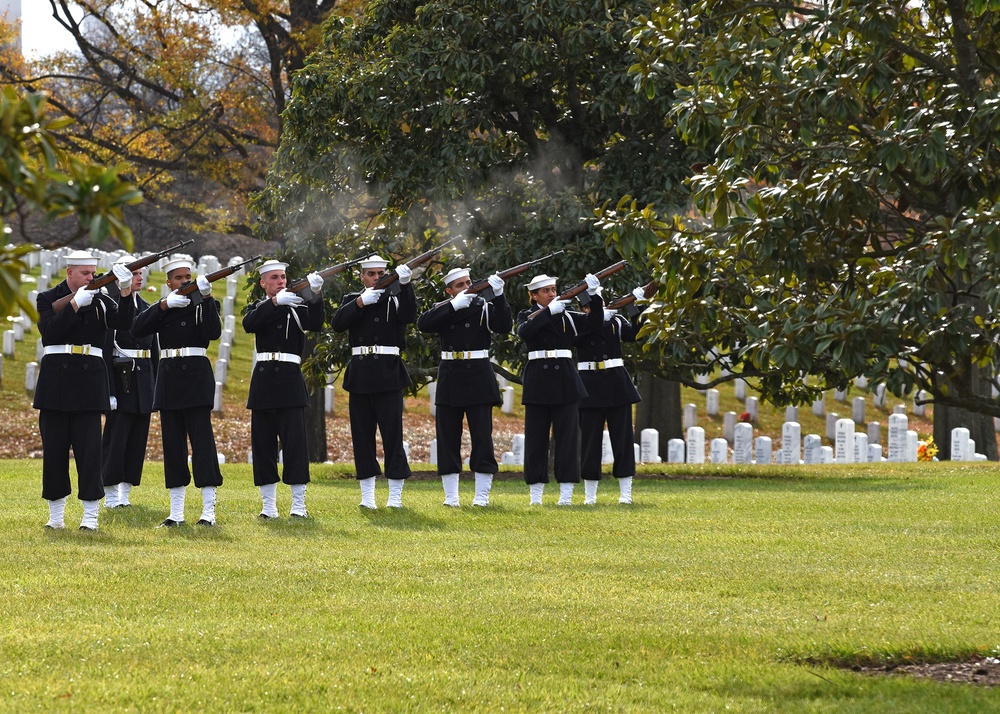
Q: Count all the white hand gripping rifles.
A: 14